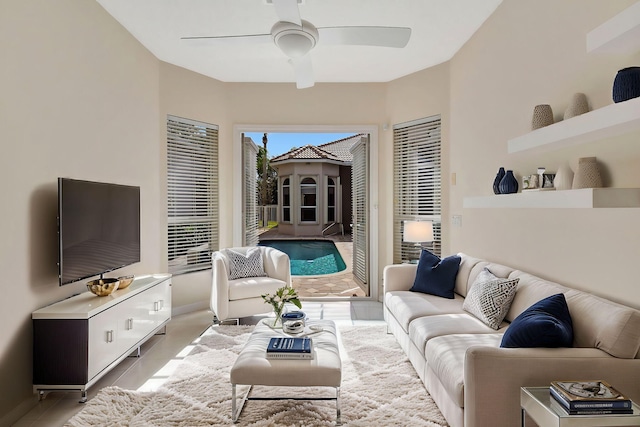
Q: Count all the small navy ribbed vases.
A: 2